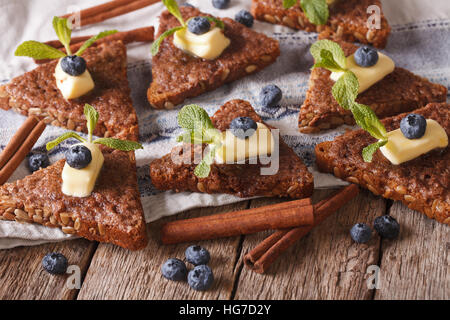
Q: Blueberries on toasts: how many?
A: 6